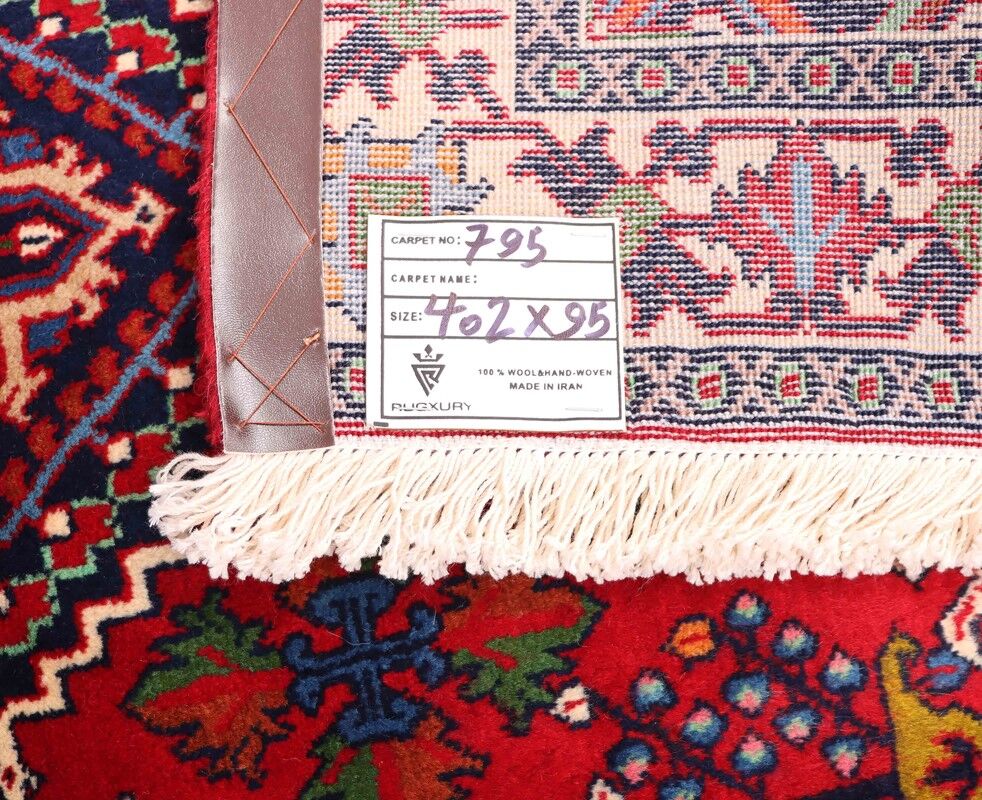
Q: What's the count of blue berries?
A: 11